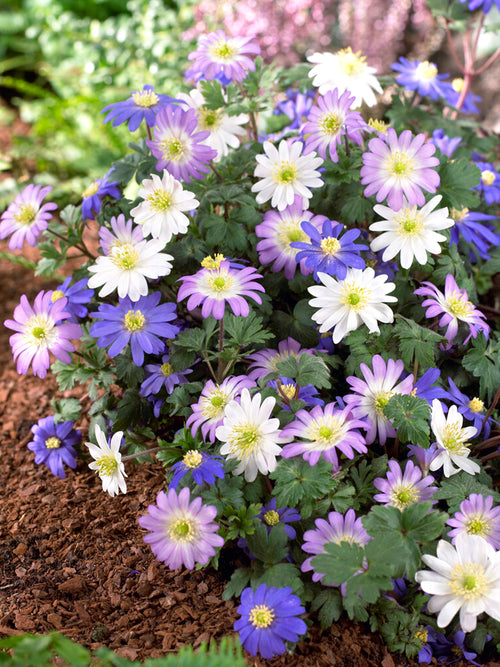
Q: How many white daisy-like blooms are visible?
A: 11